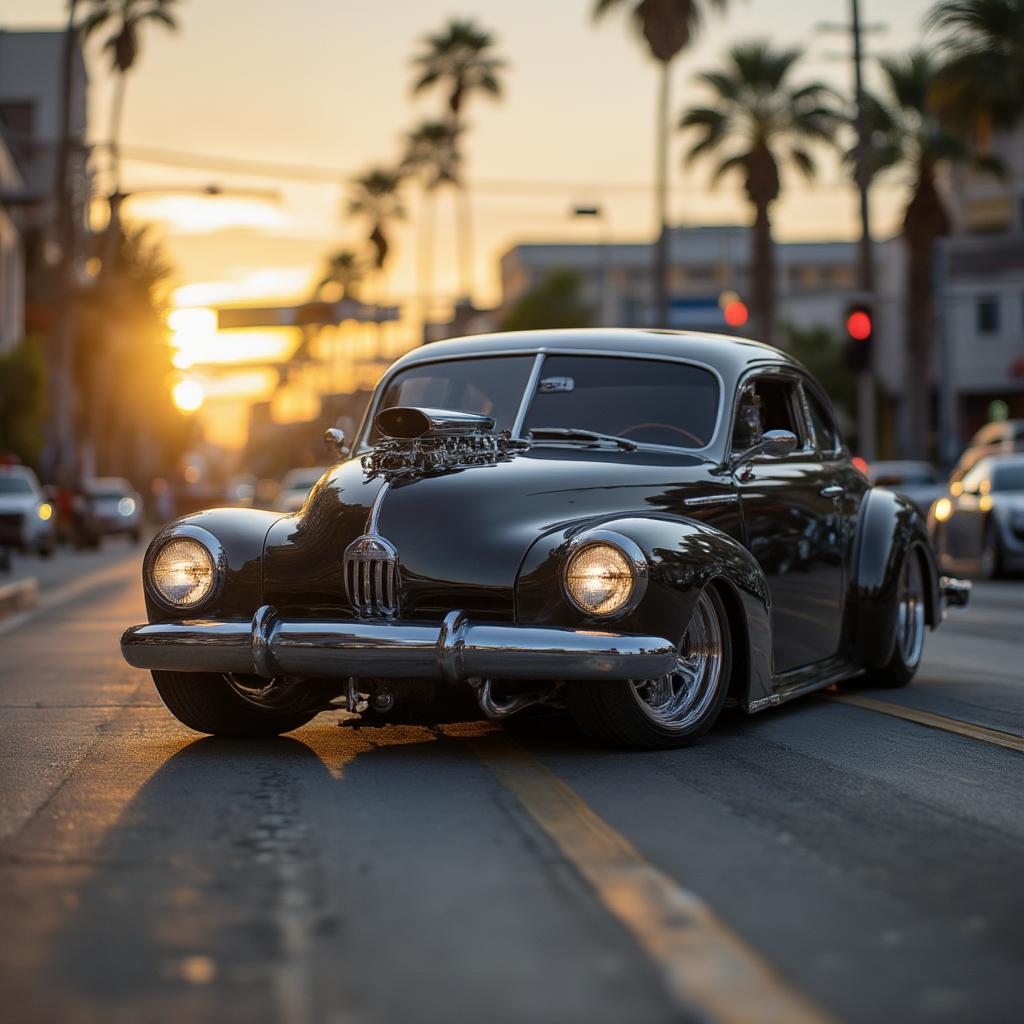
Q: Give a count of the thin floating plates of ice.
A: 0